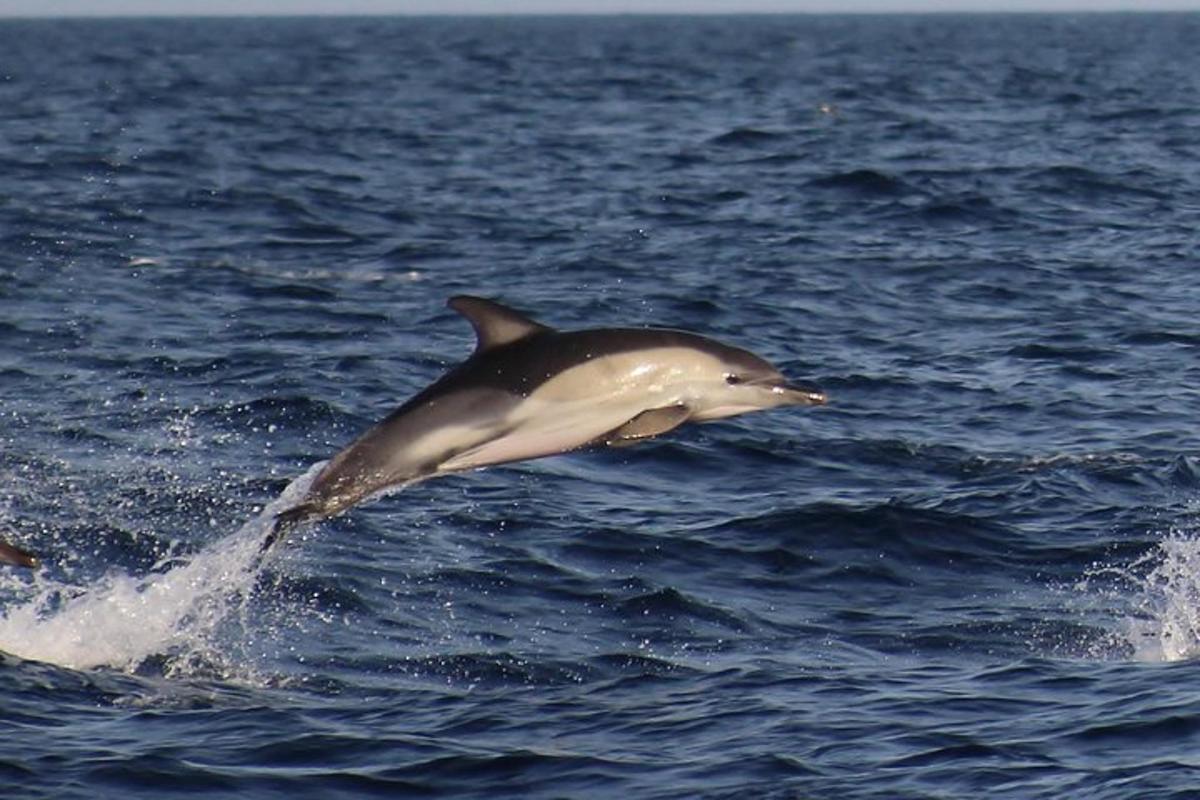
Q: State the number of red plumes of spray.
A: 0